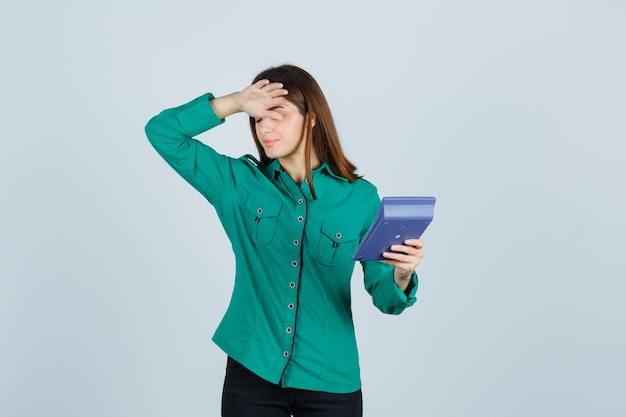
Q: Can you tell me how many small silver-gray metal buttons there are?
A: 11